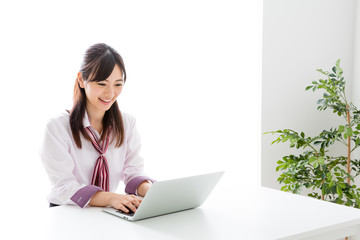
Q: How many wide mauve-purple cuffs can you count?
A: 2